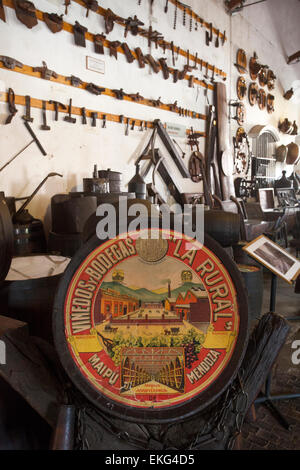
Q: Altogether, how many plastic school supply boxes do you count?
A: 0